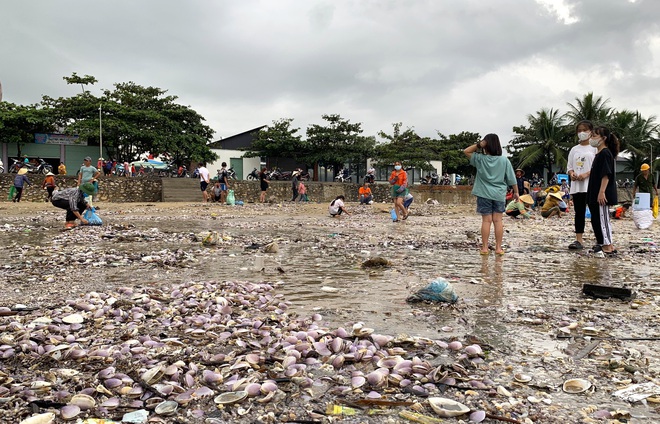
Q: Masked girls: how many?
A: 3